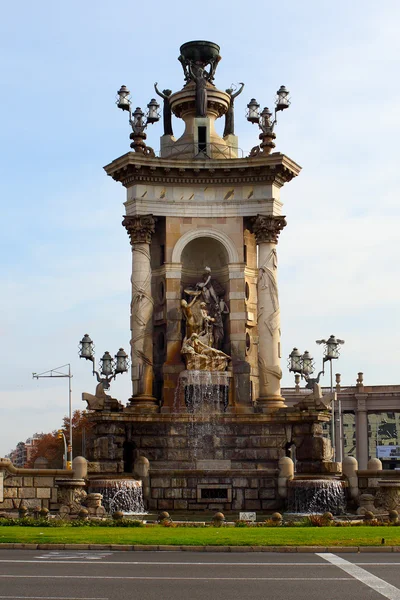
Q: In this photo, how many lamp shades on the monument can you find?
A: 12